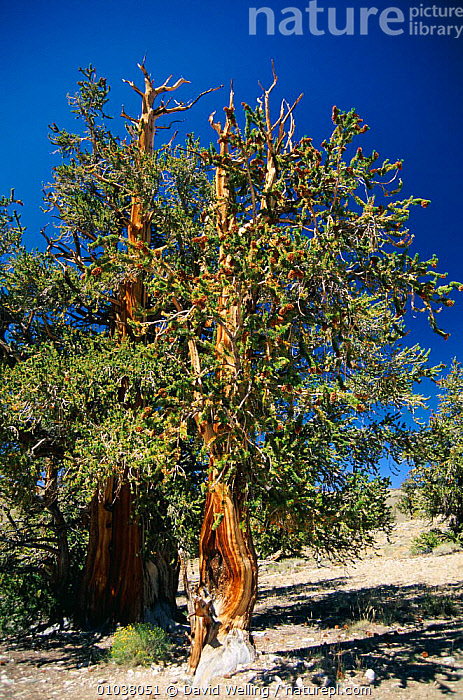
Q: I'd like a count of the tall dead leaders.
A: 3